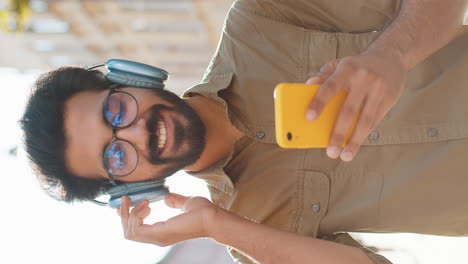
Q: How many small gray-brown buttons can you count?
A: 4